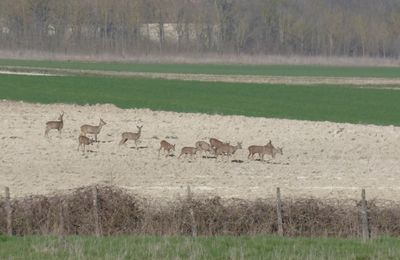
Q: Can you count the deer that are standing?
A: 11